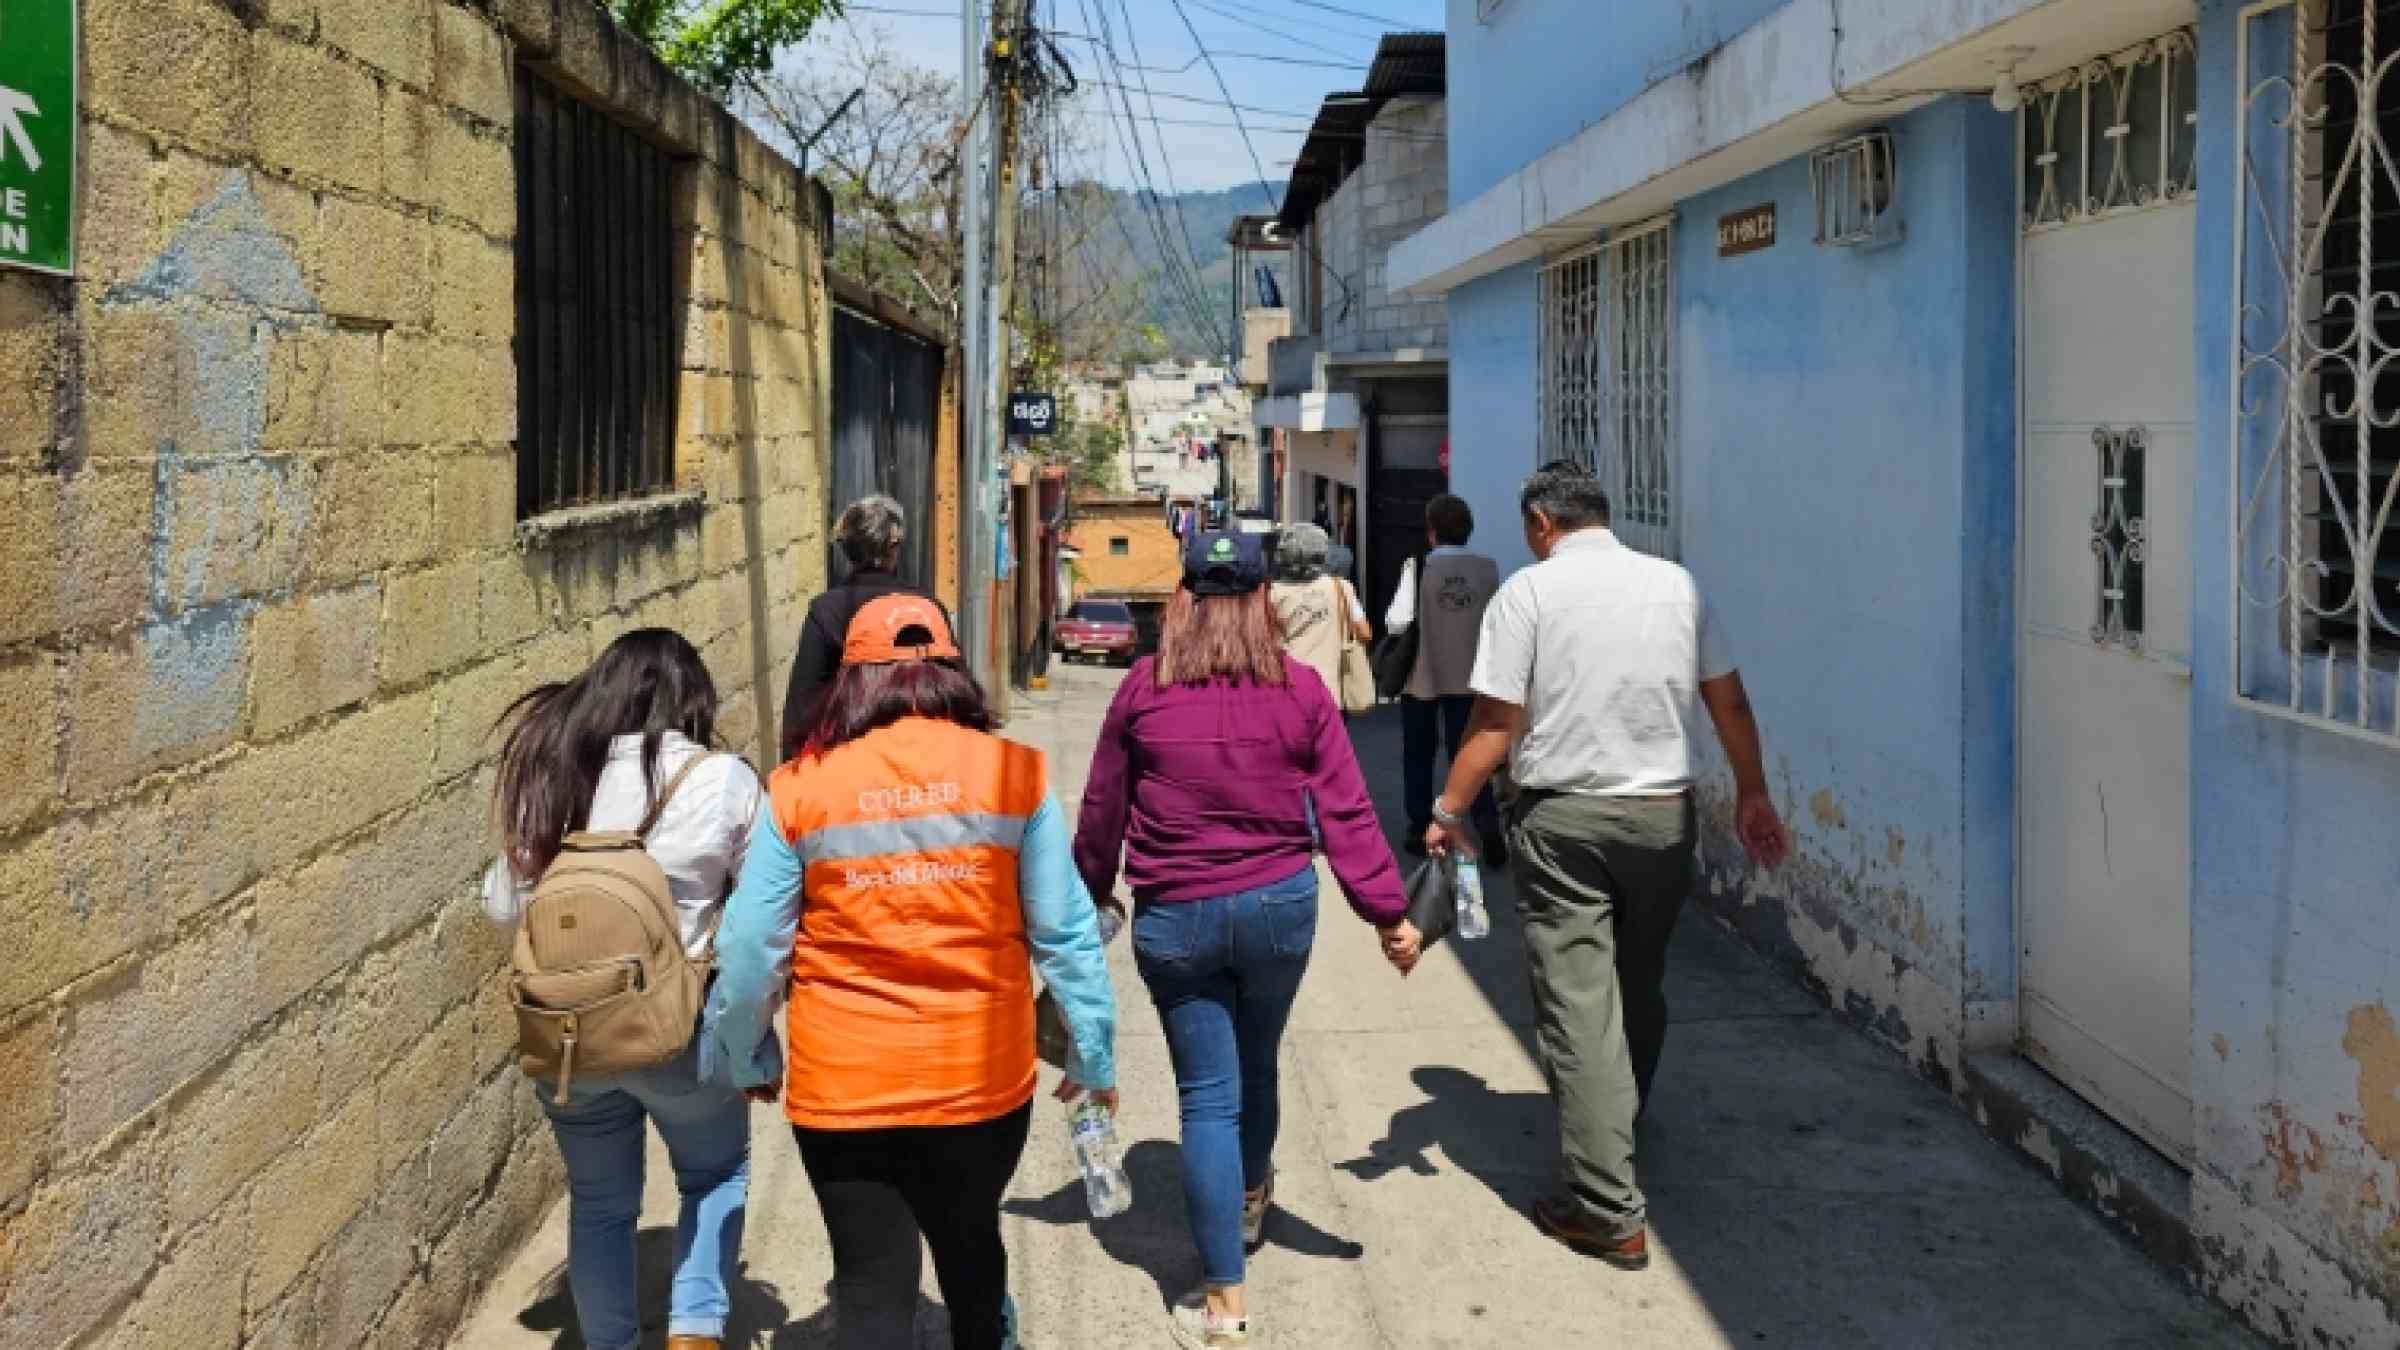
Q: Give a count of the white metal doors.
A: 1